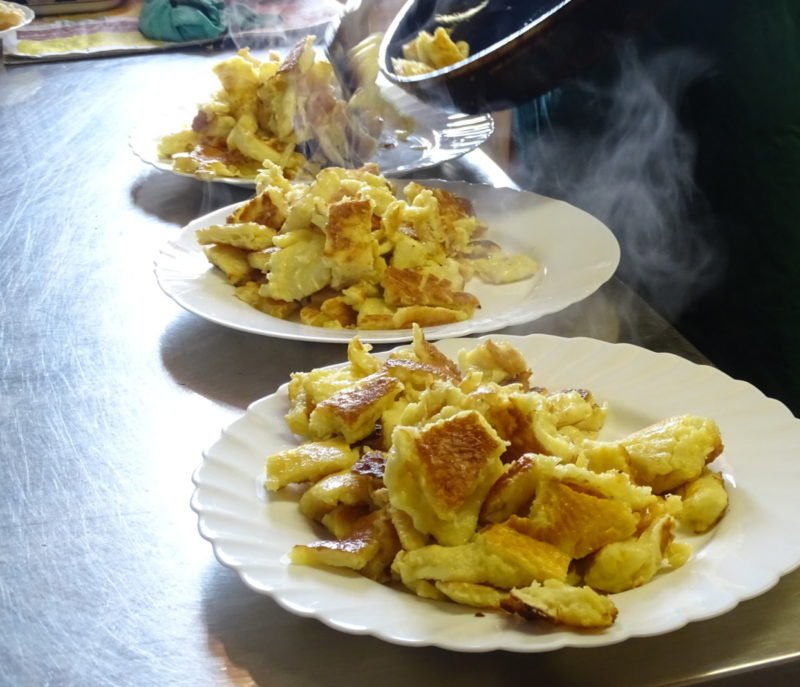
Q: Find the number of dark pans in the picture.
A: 1